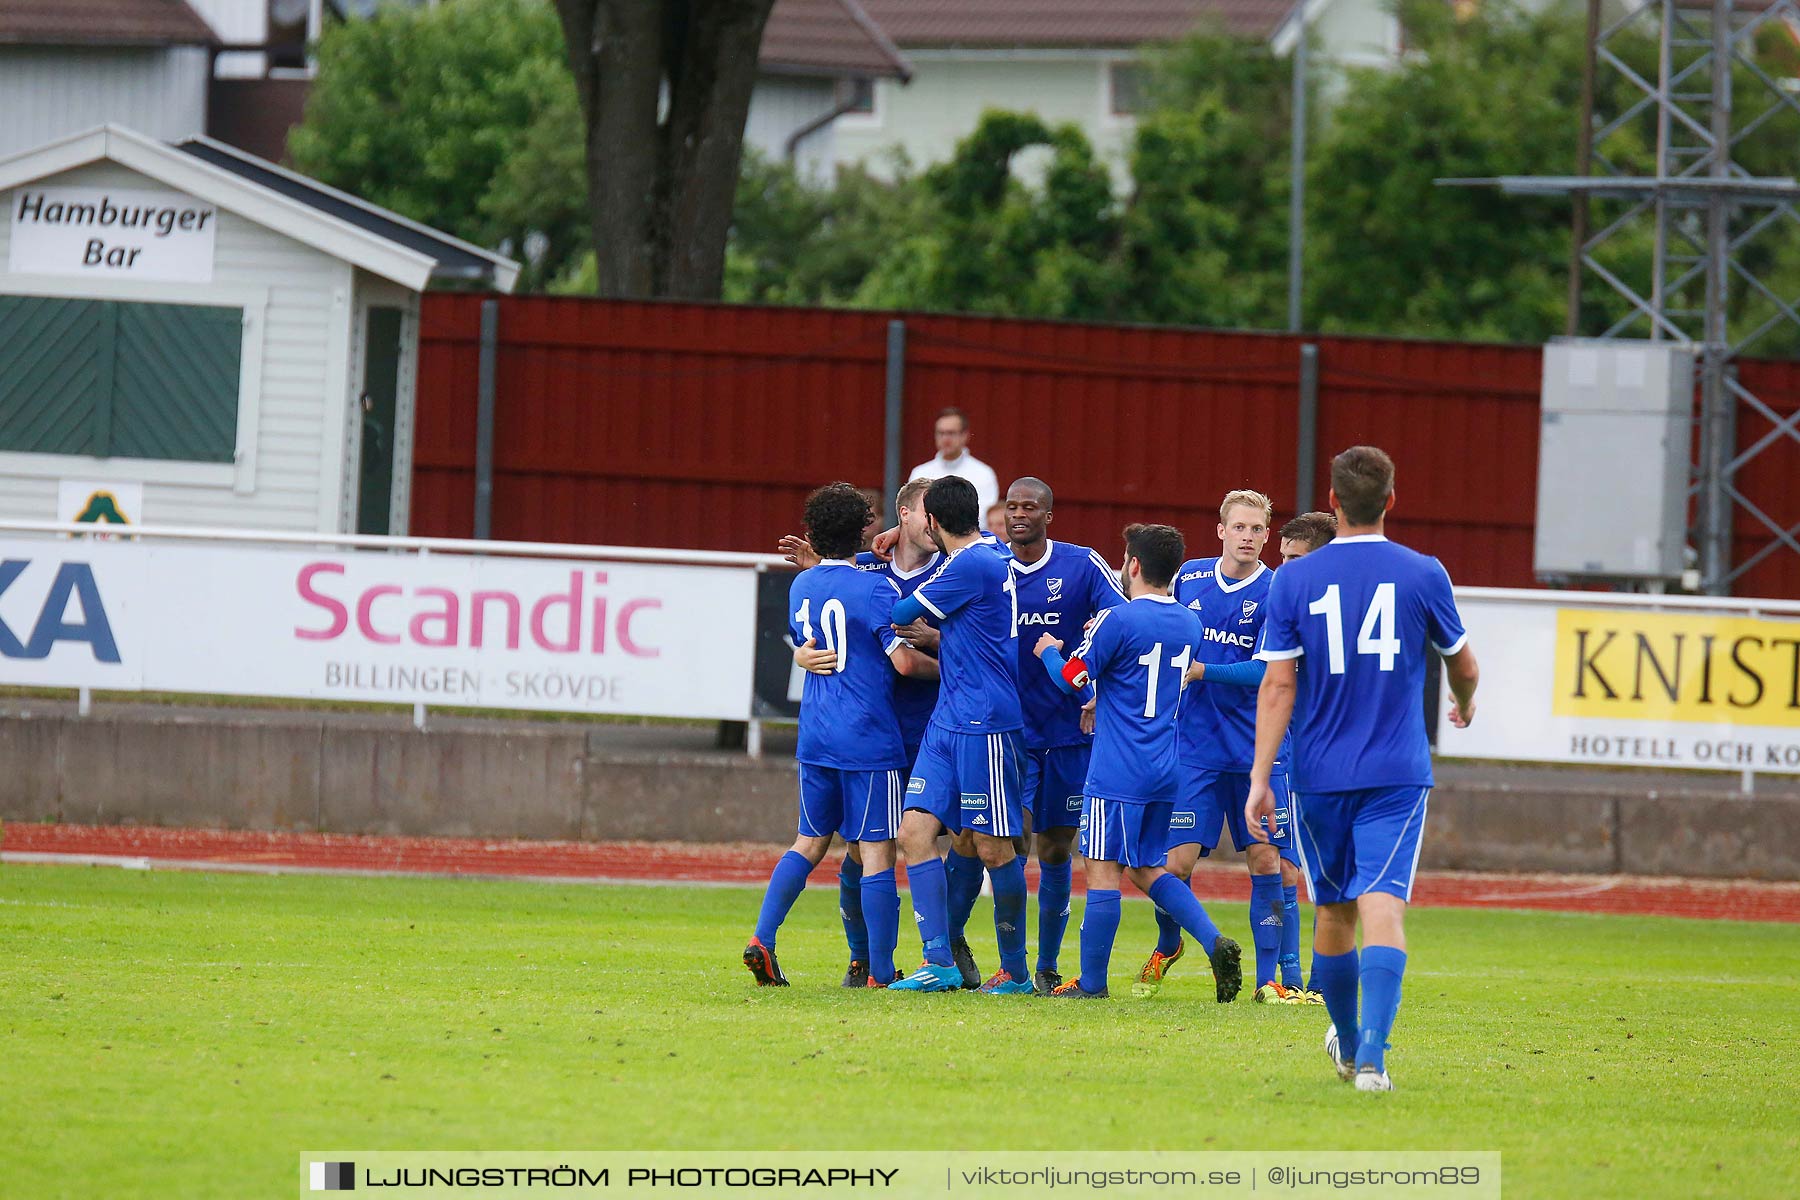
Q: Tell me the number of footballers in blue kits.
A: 8